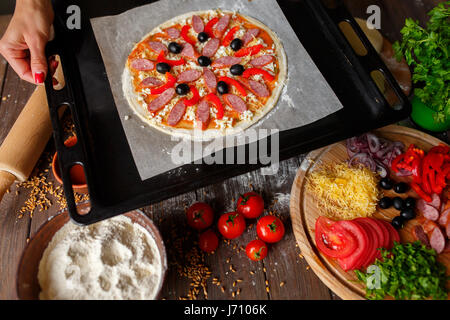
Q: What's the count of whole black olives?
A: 15